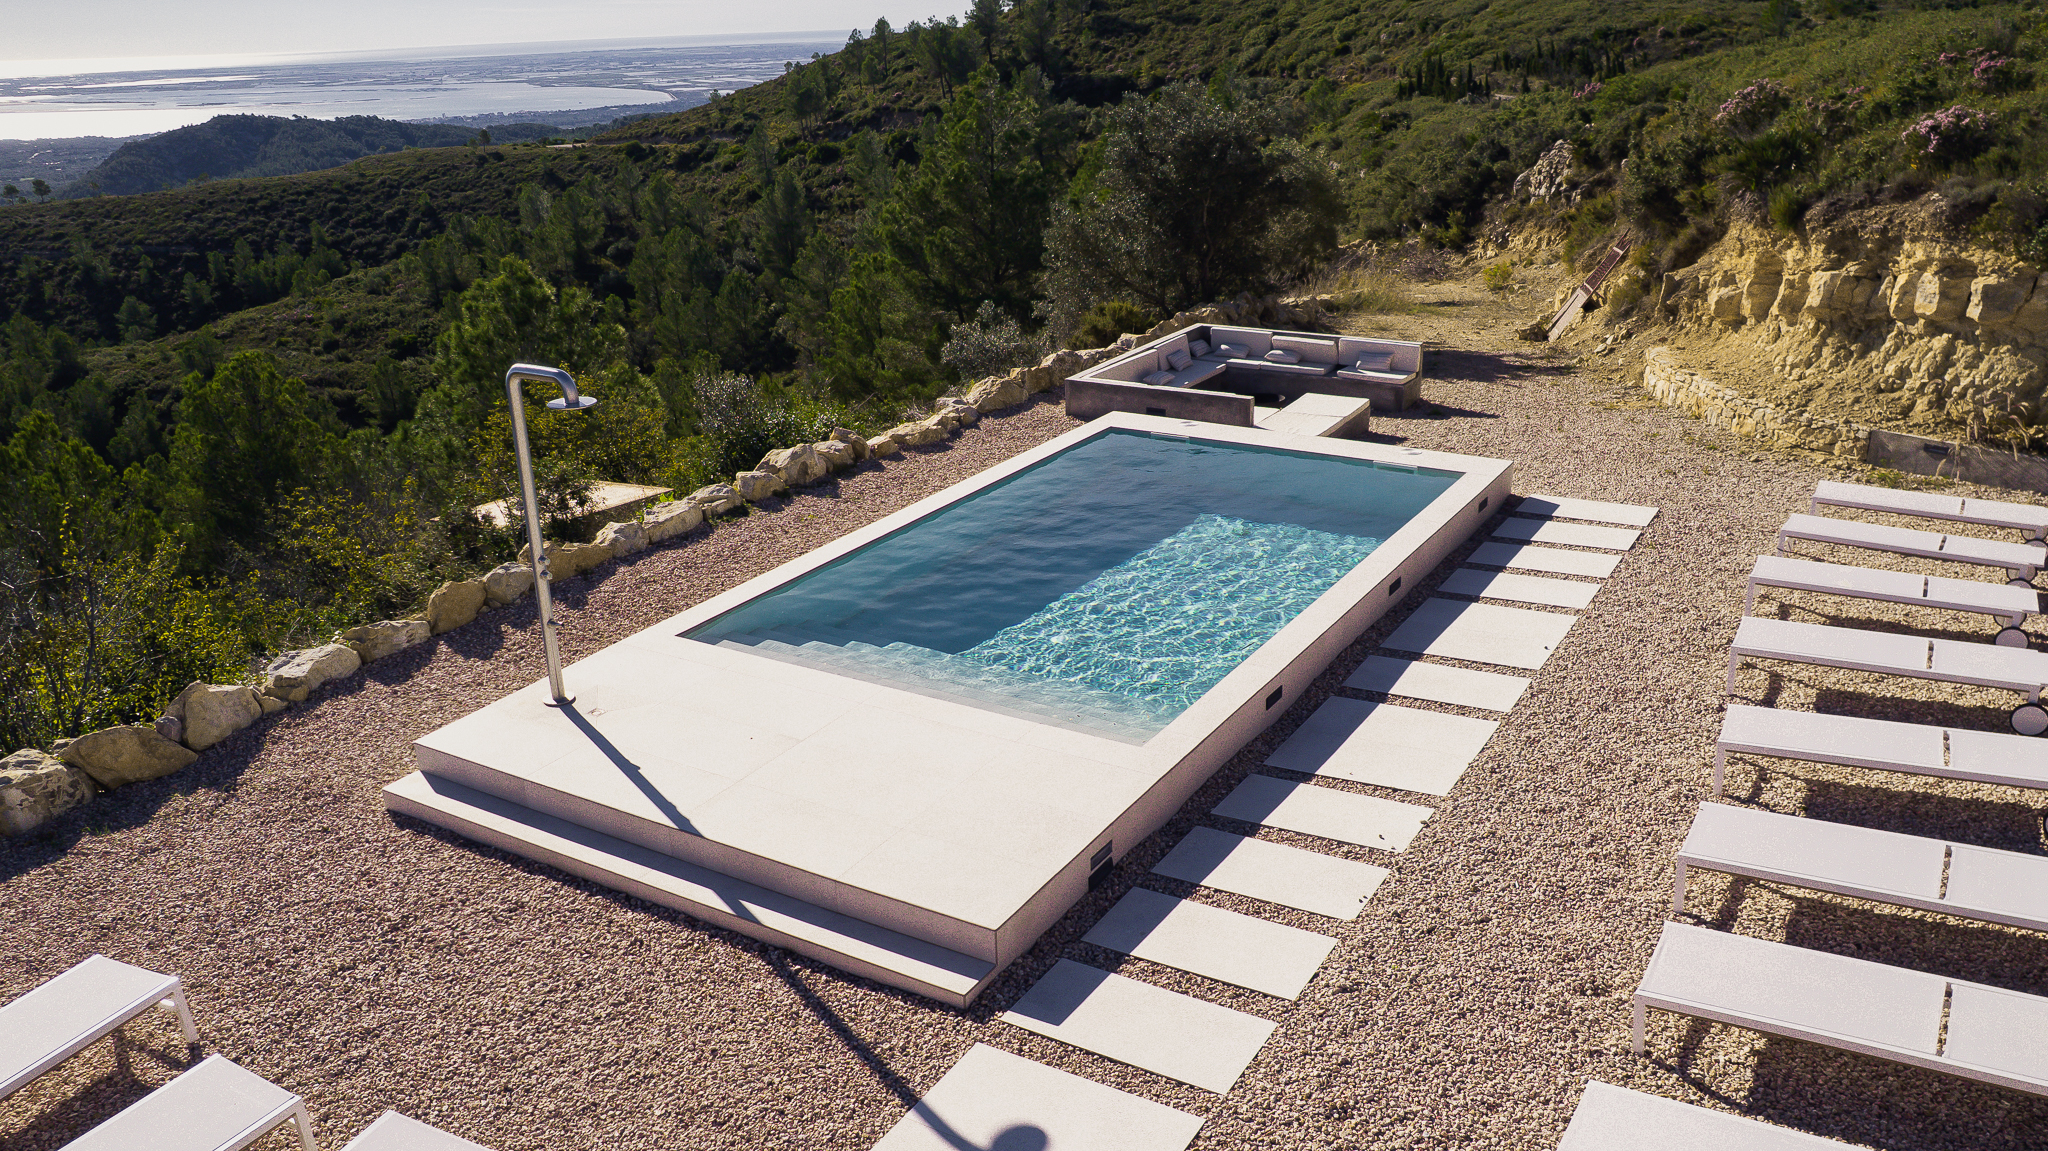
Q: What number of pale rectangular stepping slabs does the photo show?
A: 12